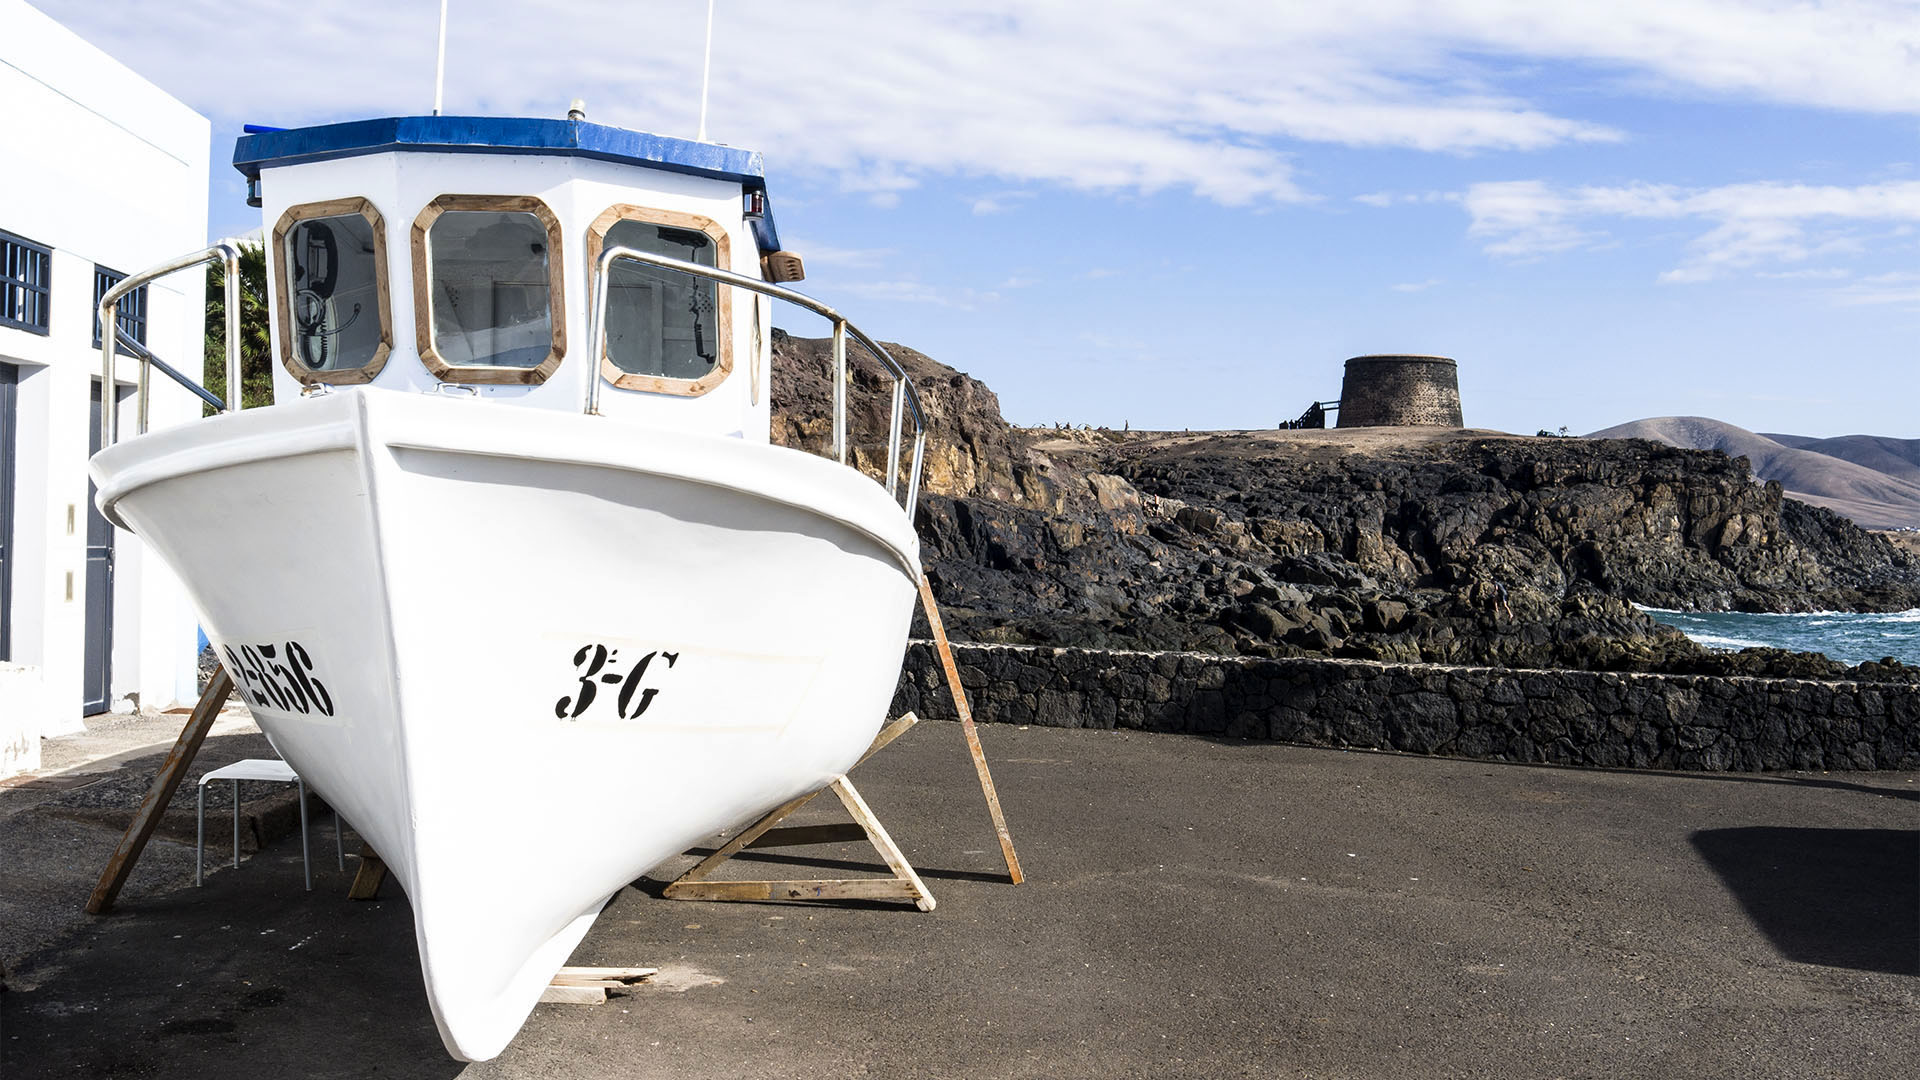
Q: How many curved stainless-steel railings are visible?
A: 2